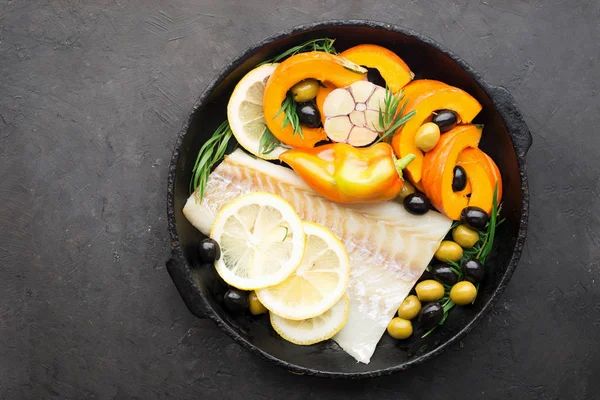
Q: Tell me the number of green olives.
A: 10